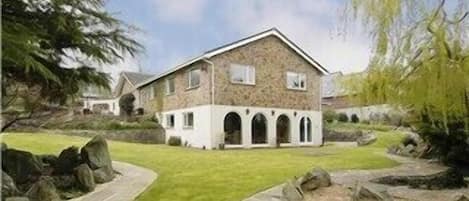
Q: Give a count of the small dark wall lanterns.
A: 3